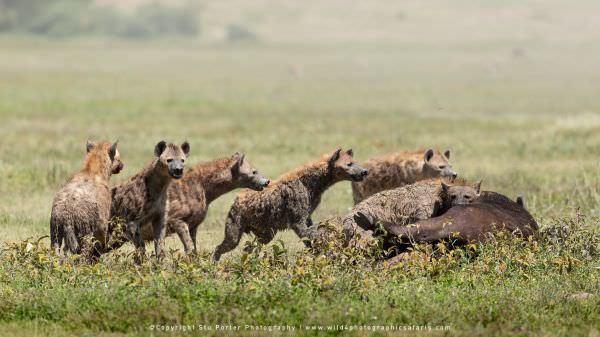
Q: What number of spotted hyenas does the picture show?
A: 6